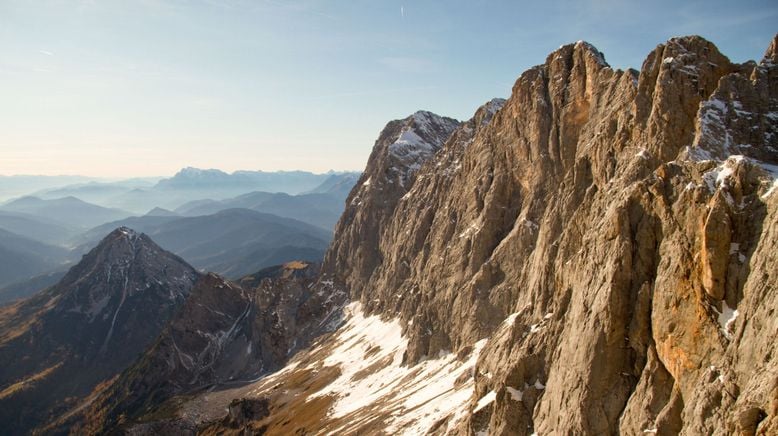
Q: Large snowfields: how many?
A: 1